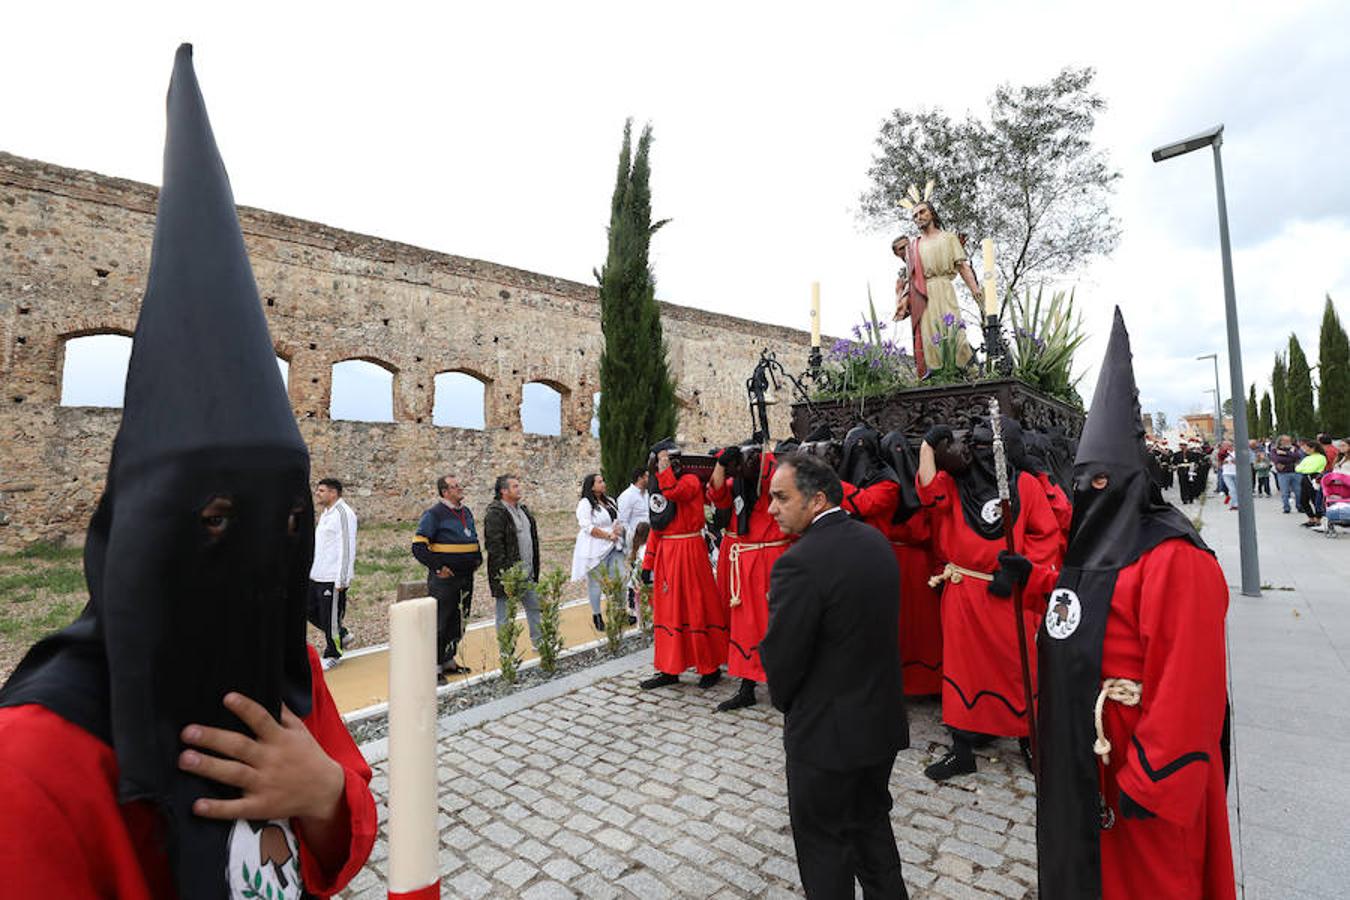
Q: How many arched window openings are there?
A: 6